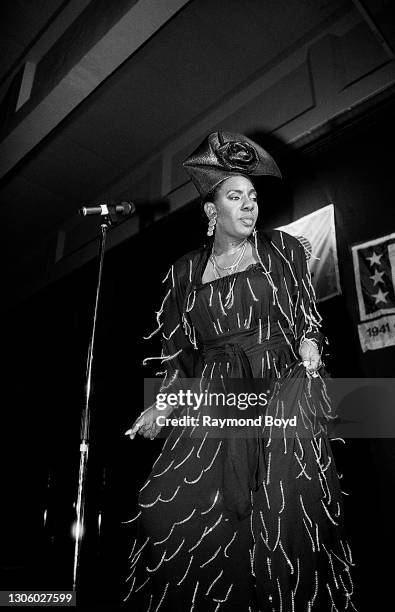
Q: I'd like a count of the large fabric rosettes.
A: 1